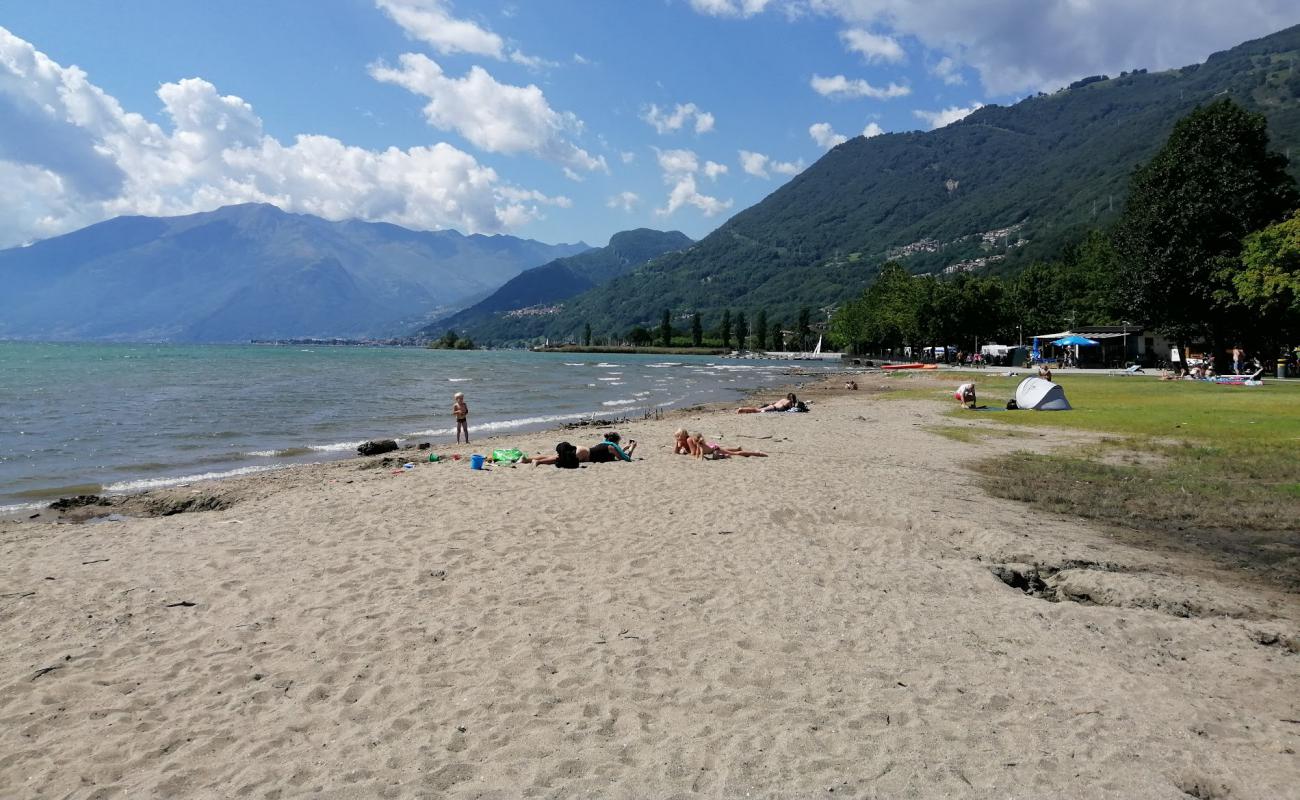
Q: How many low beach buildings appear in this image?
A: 1